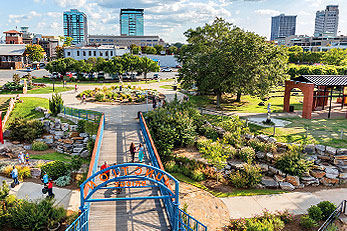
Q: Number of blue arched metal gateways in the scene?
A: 1